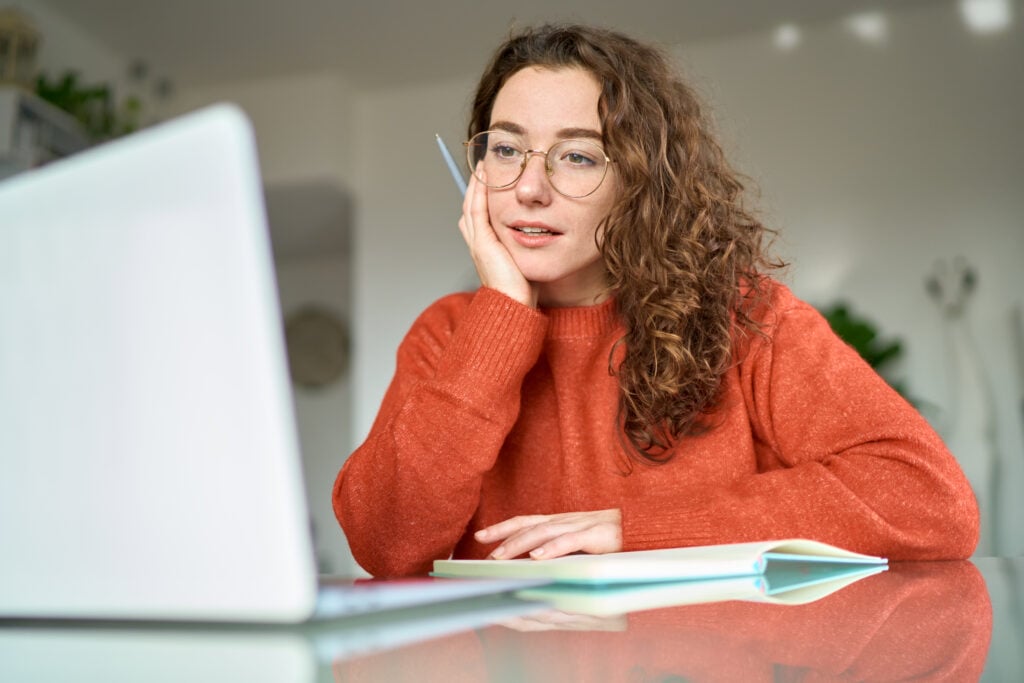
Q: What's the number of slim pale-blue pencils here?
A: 1